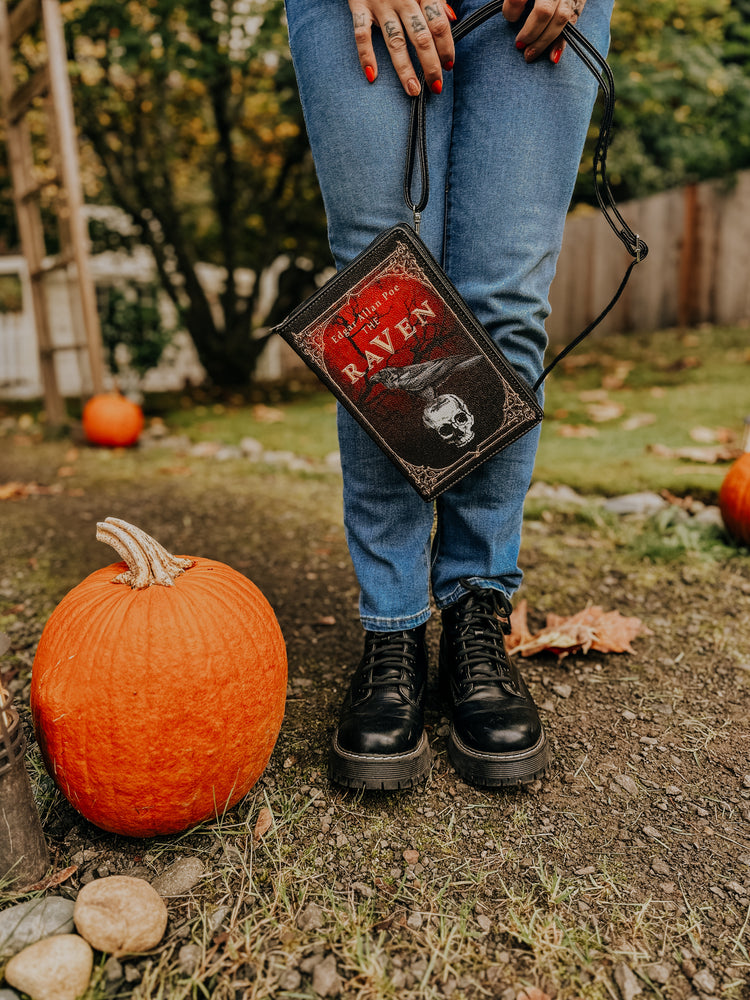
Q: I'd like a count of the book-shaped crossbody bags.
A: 1